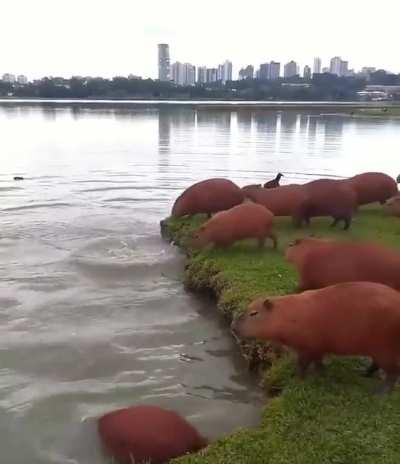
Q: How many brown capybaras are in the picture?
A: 9